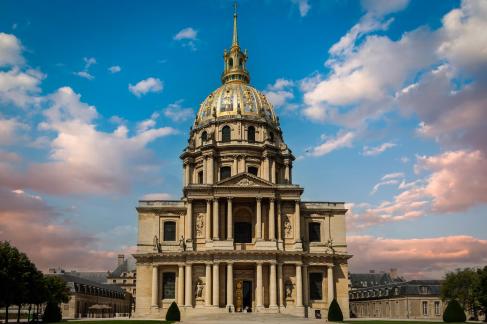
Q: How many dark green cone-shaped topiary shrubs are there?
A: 4